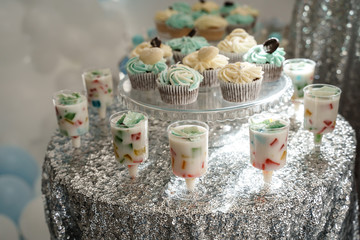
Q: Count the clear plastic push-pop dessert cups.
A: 7